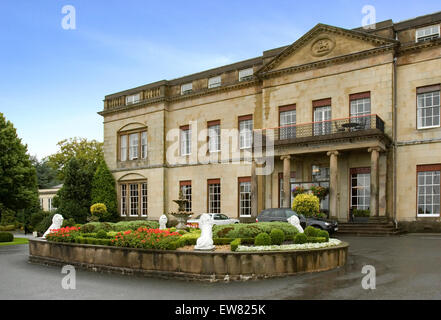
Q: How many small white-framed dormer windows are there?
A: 5